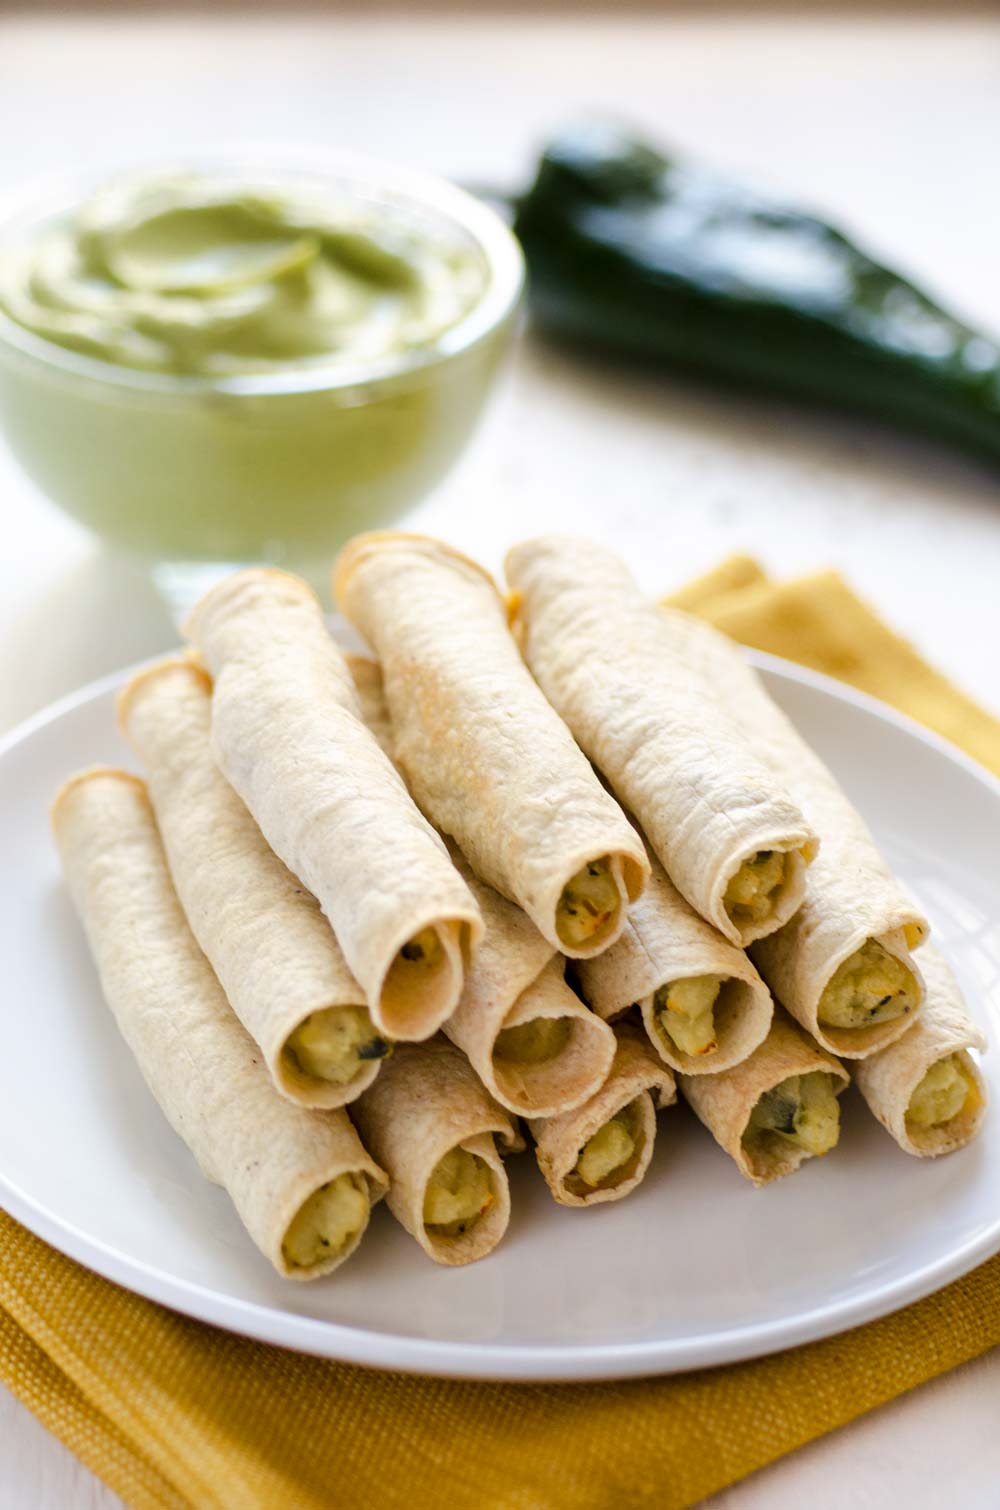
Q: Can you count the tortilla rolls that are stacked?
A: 12